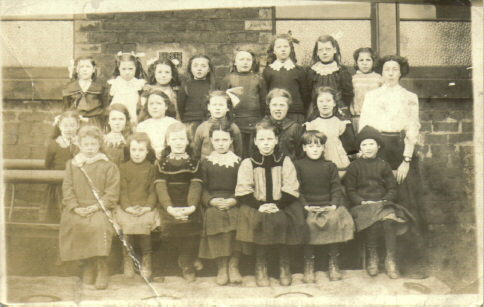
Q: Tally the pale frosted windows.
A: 3